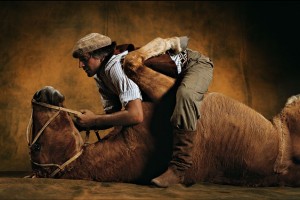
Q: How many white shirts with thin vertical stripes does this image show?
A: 1